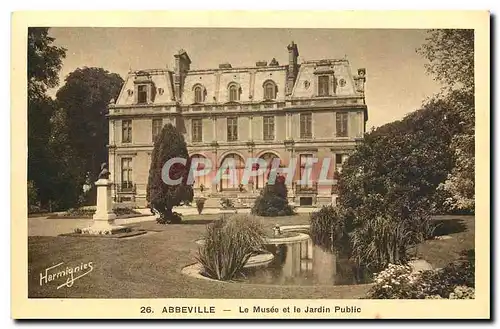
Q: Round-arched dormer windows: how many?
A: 3